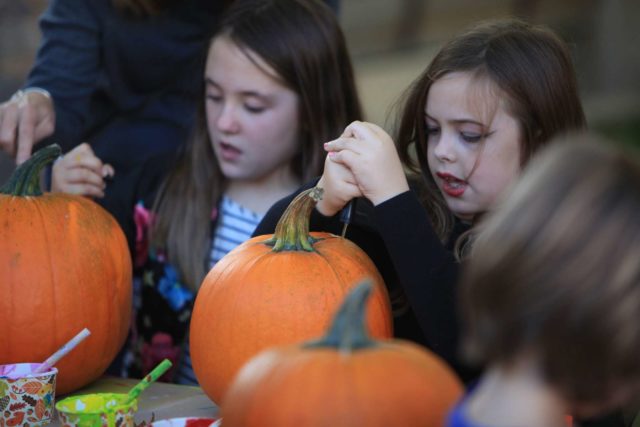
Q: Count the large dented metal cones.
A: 0